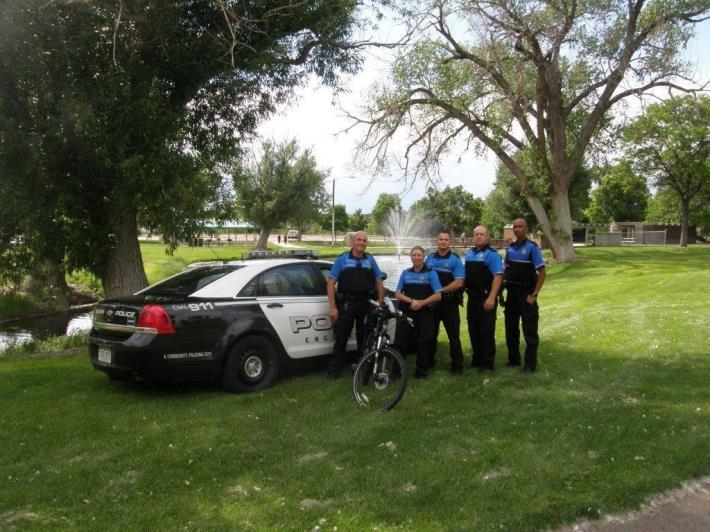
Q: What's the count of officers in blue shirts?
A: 5